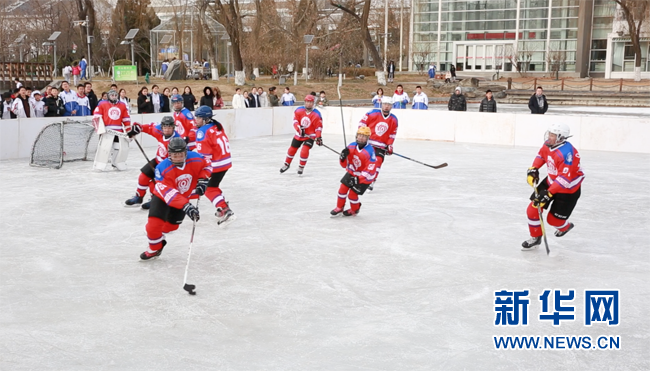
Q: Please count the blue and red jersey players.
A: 9